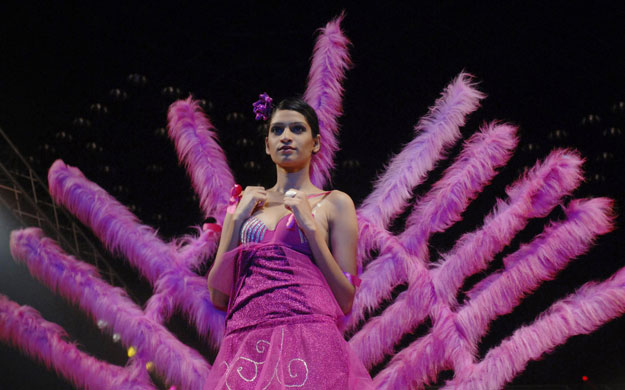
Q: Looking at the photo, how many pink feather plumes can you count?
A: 10